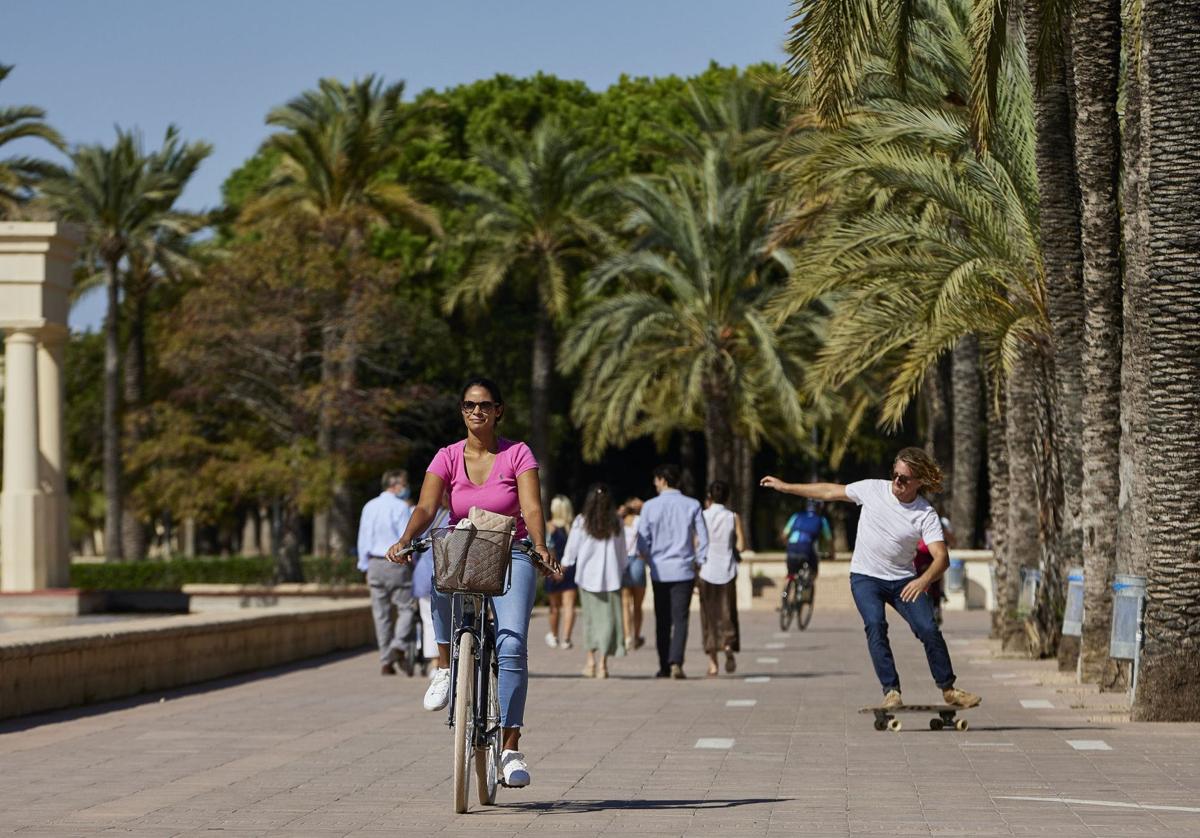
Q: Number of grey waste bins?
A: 4